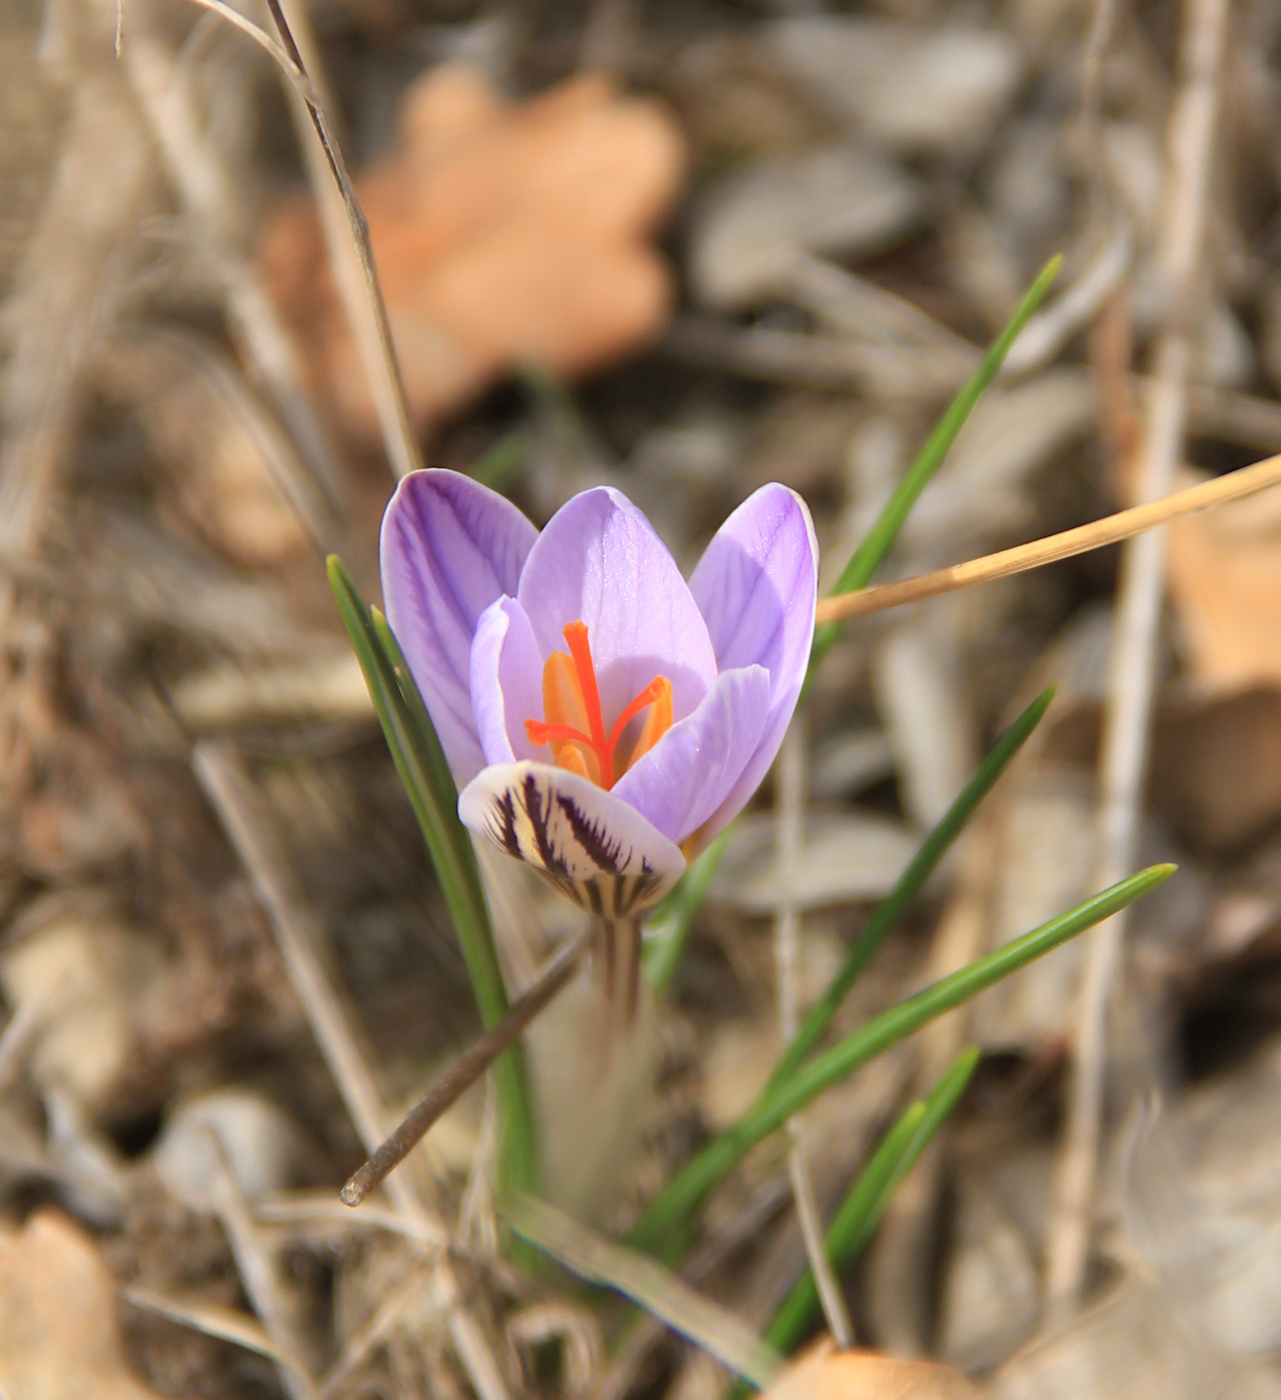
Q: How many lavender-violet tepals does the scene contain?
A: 5